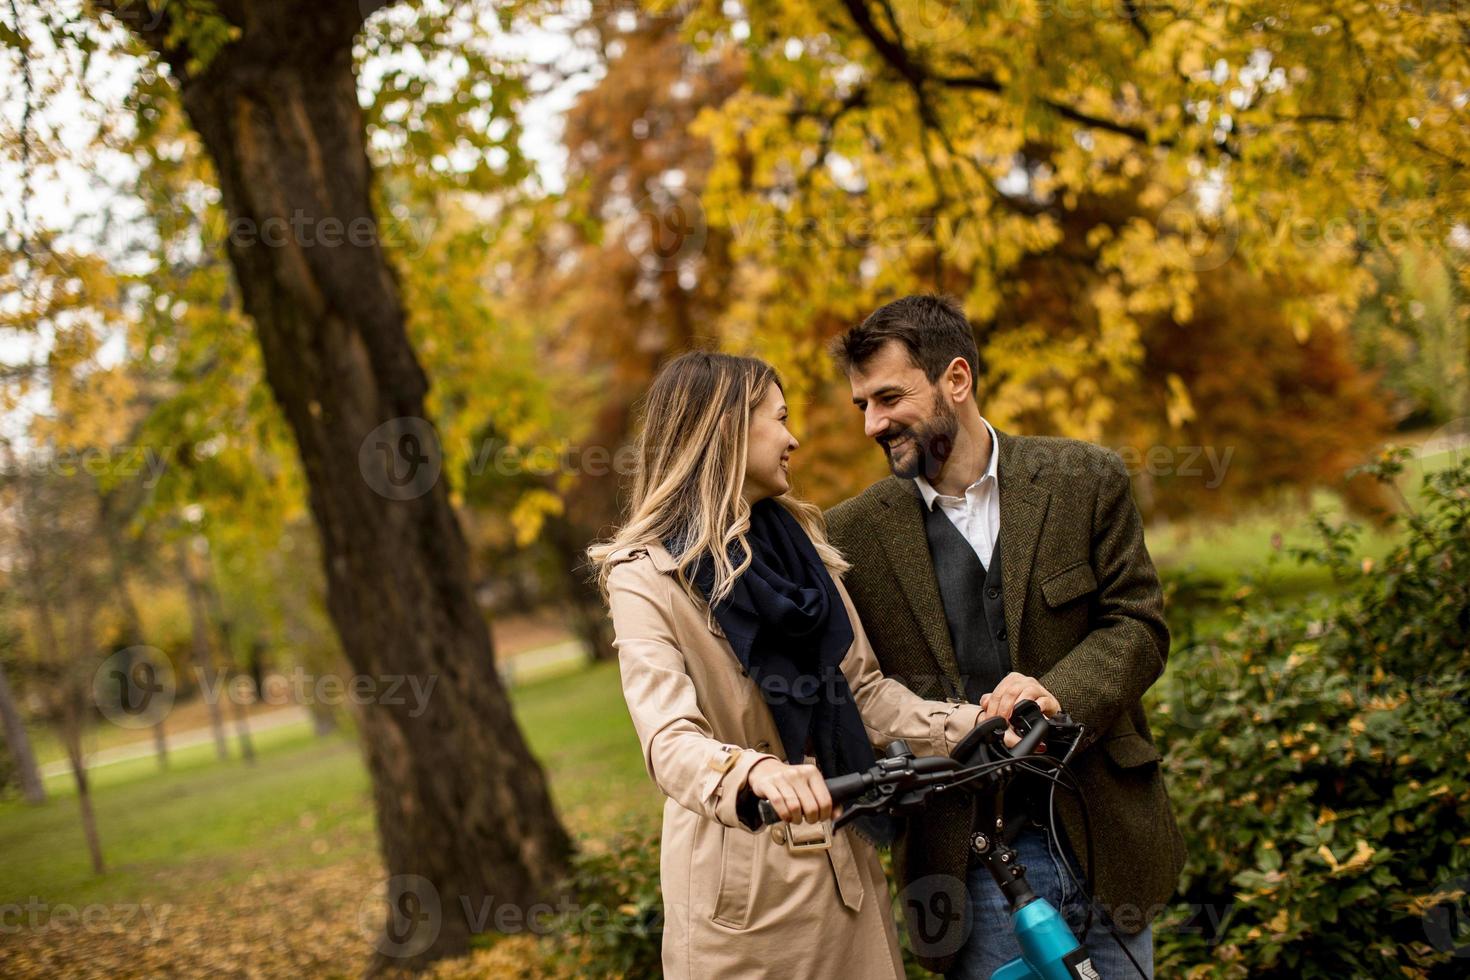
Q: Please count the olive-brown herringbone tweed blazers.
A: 1